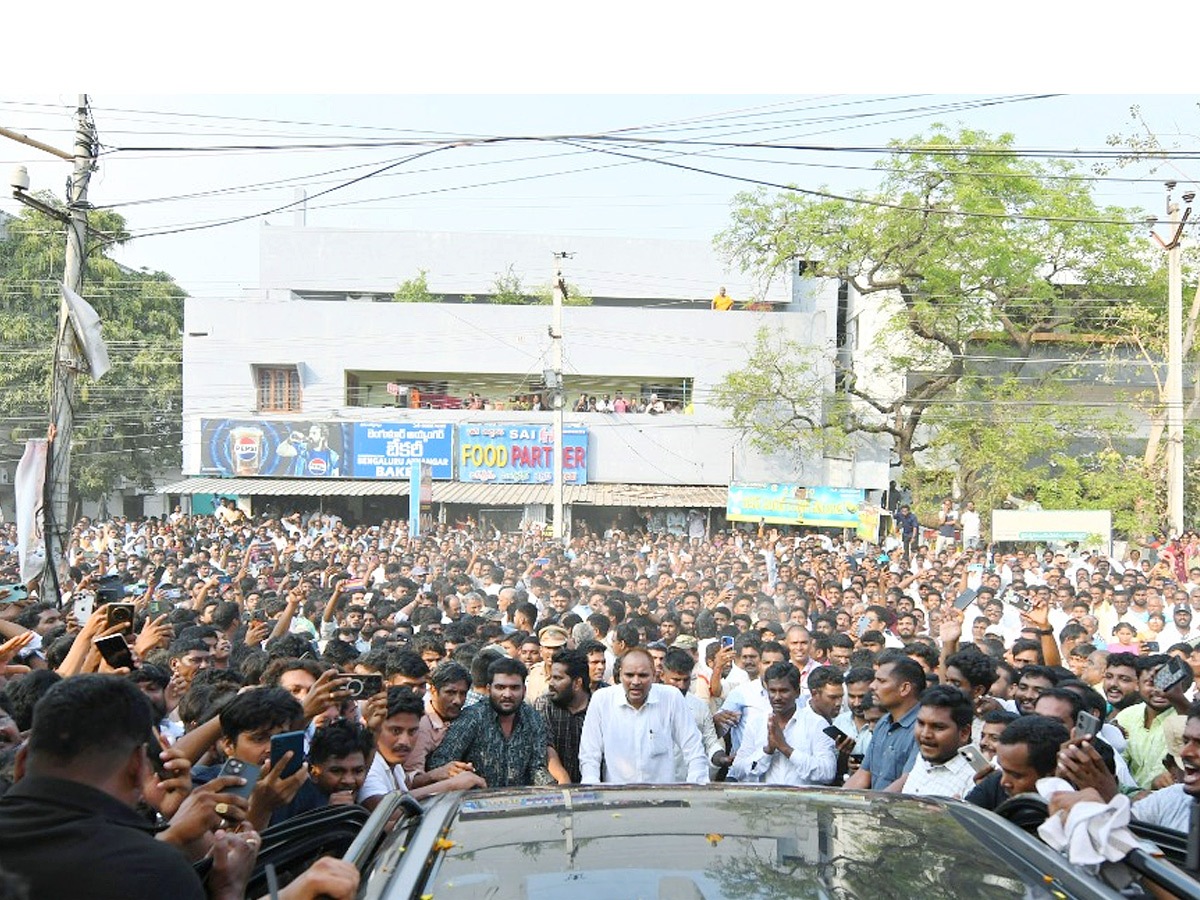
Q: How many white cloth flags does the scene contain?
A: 2